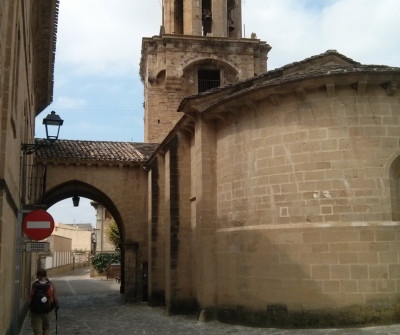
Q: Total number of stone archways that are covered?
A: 1